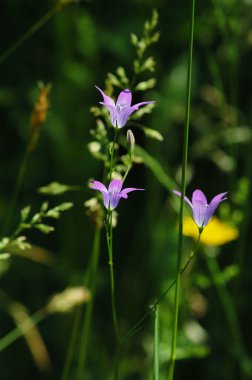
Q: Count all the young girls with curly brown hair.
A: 0